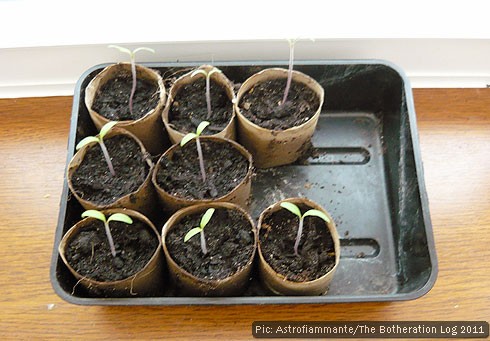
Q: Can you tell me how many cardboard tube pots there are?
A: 8